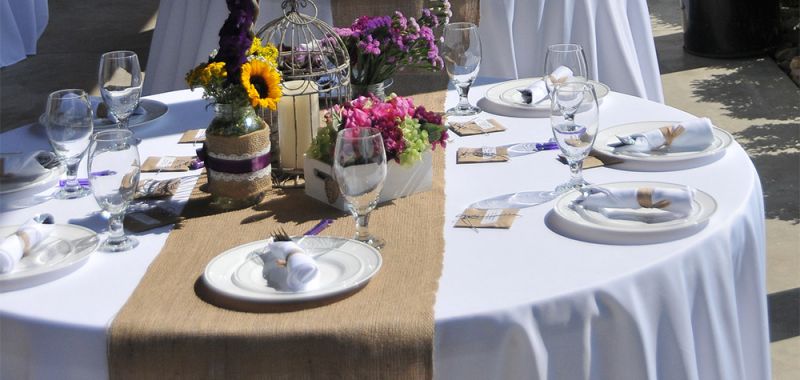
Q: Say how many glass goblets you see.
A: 7